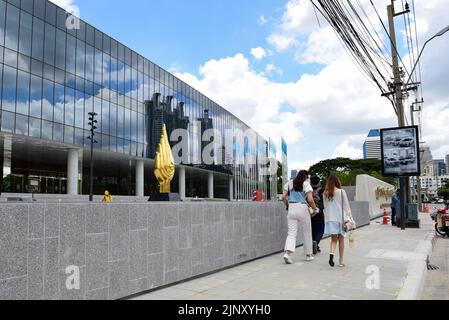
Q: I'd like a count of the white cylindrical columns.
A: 5